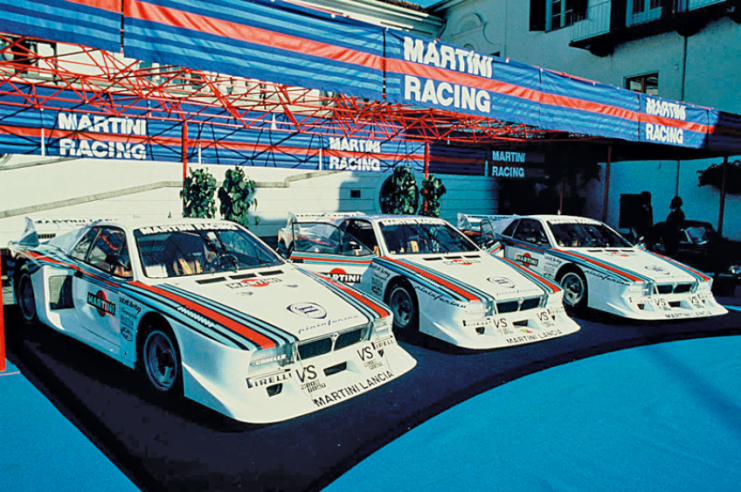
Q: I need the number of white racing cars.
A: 3